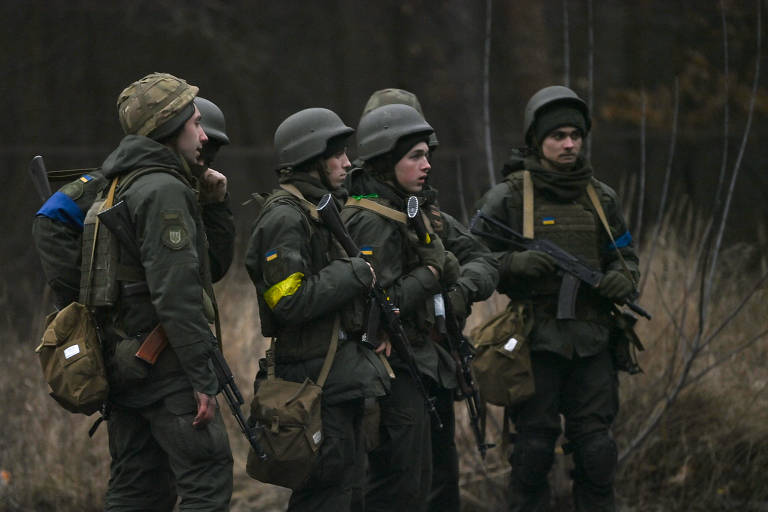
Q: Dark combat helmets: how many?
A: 4